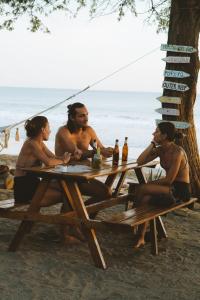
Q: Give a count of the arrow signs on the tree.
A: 7